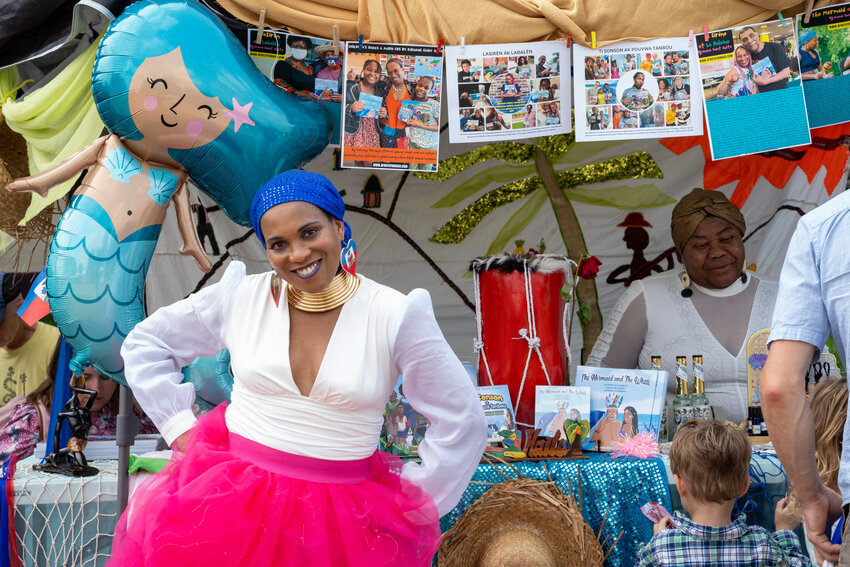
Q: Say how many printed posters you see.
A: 6